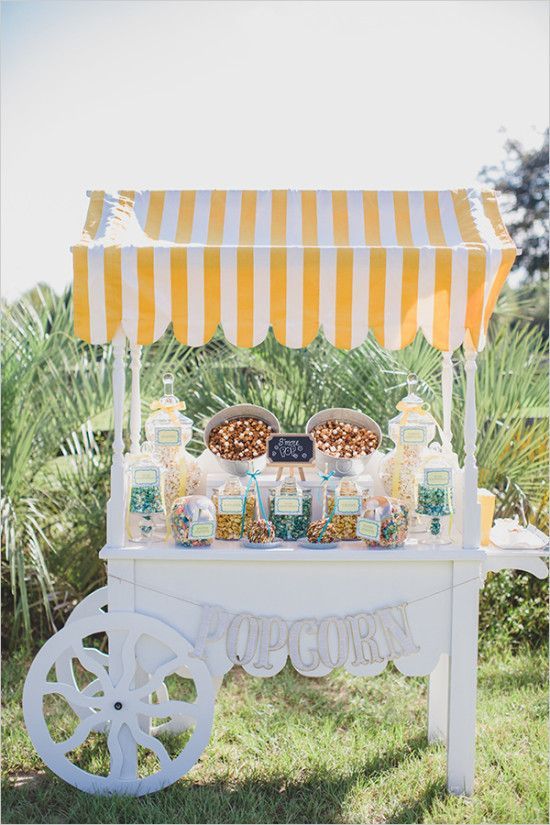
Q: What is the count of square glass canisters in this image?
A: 3